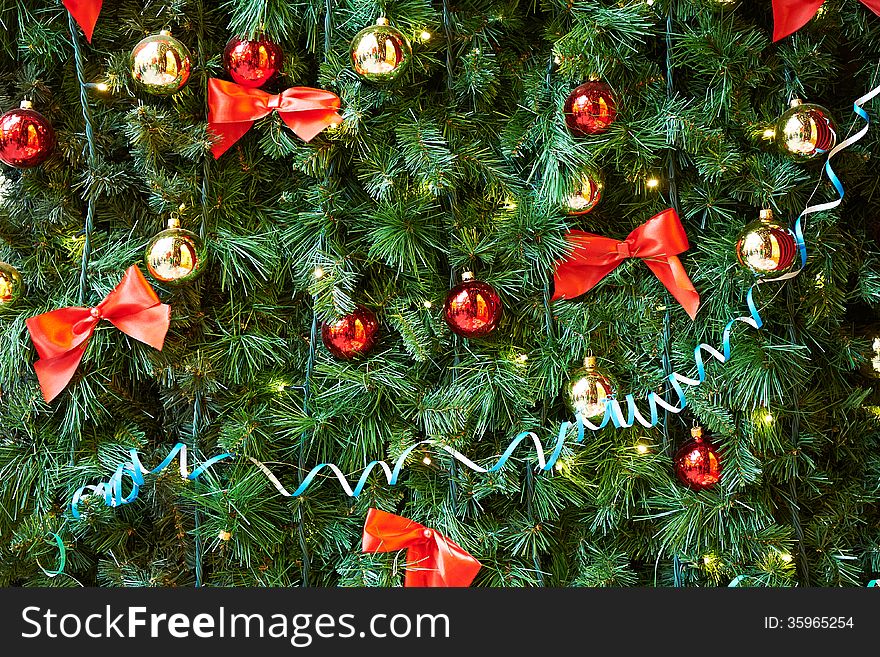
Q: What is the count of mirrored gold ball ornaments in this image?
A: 8